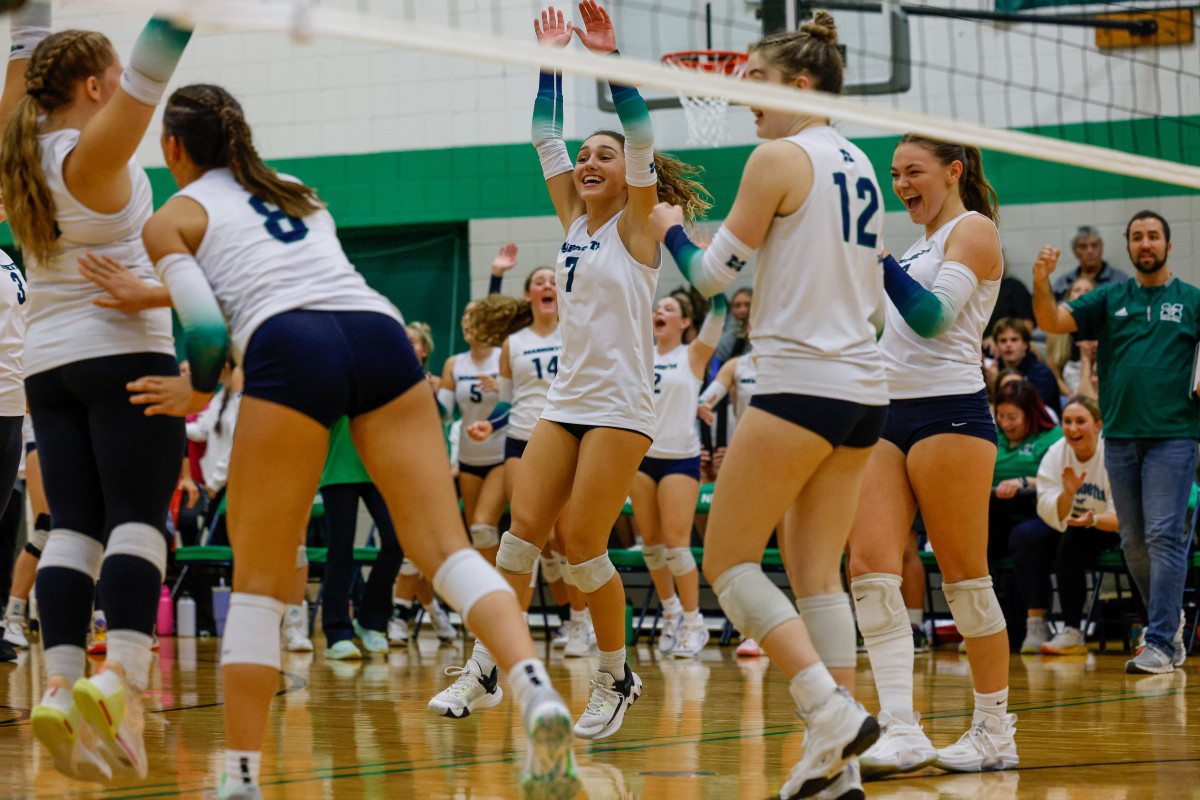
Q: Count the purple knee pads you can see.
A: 0